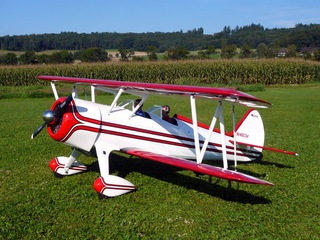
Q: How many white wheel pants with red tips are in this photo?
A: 2